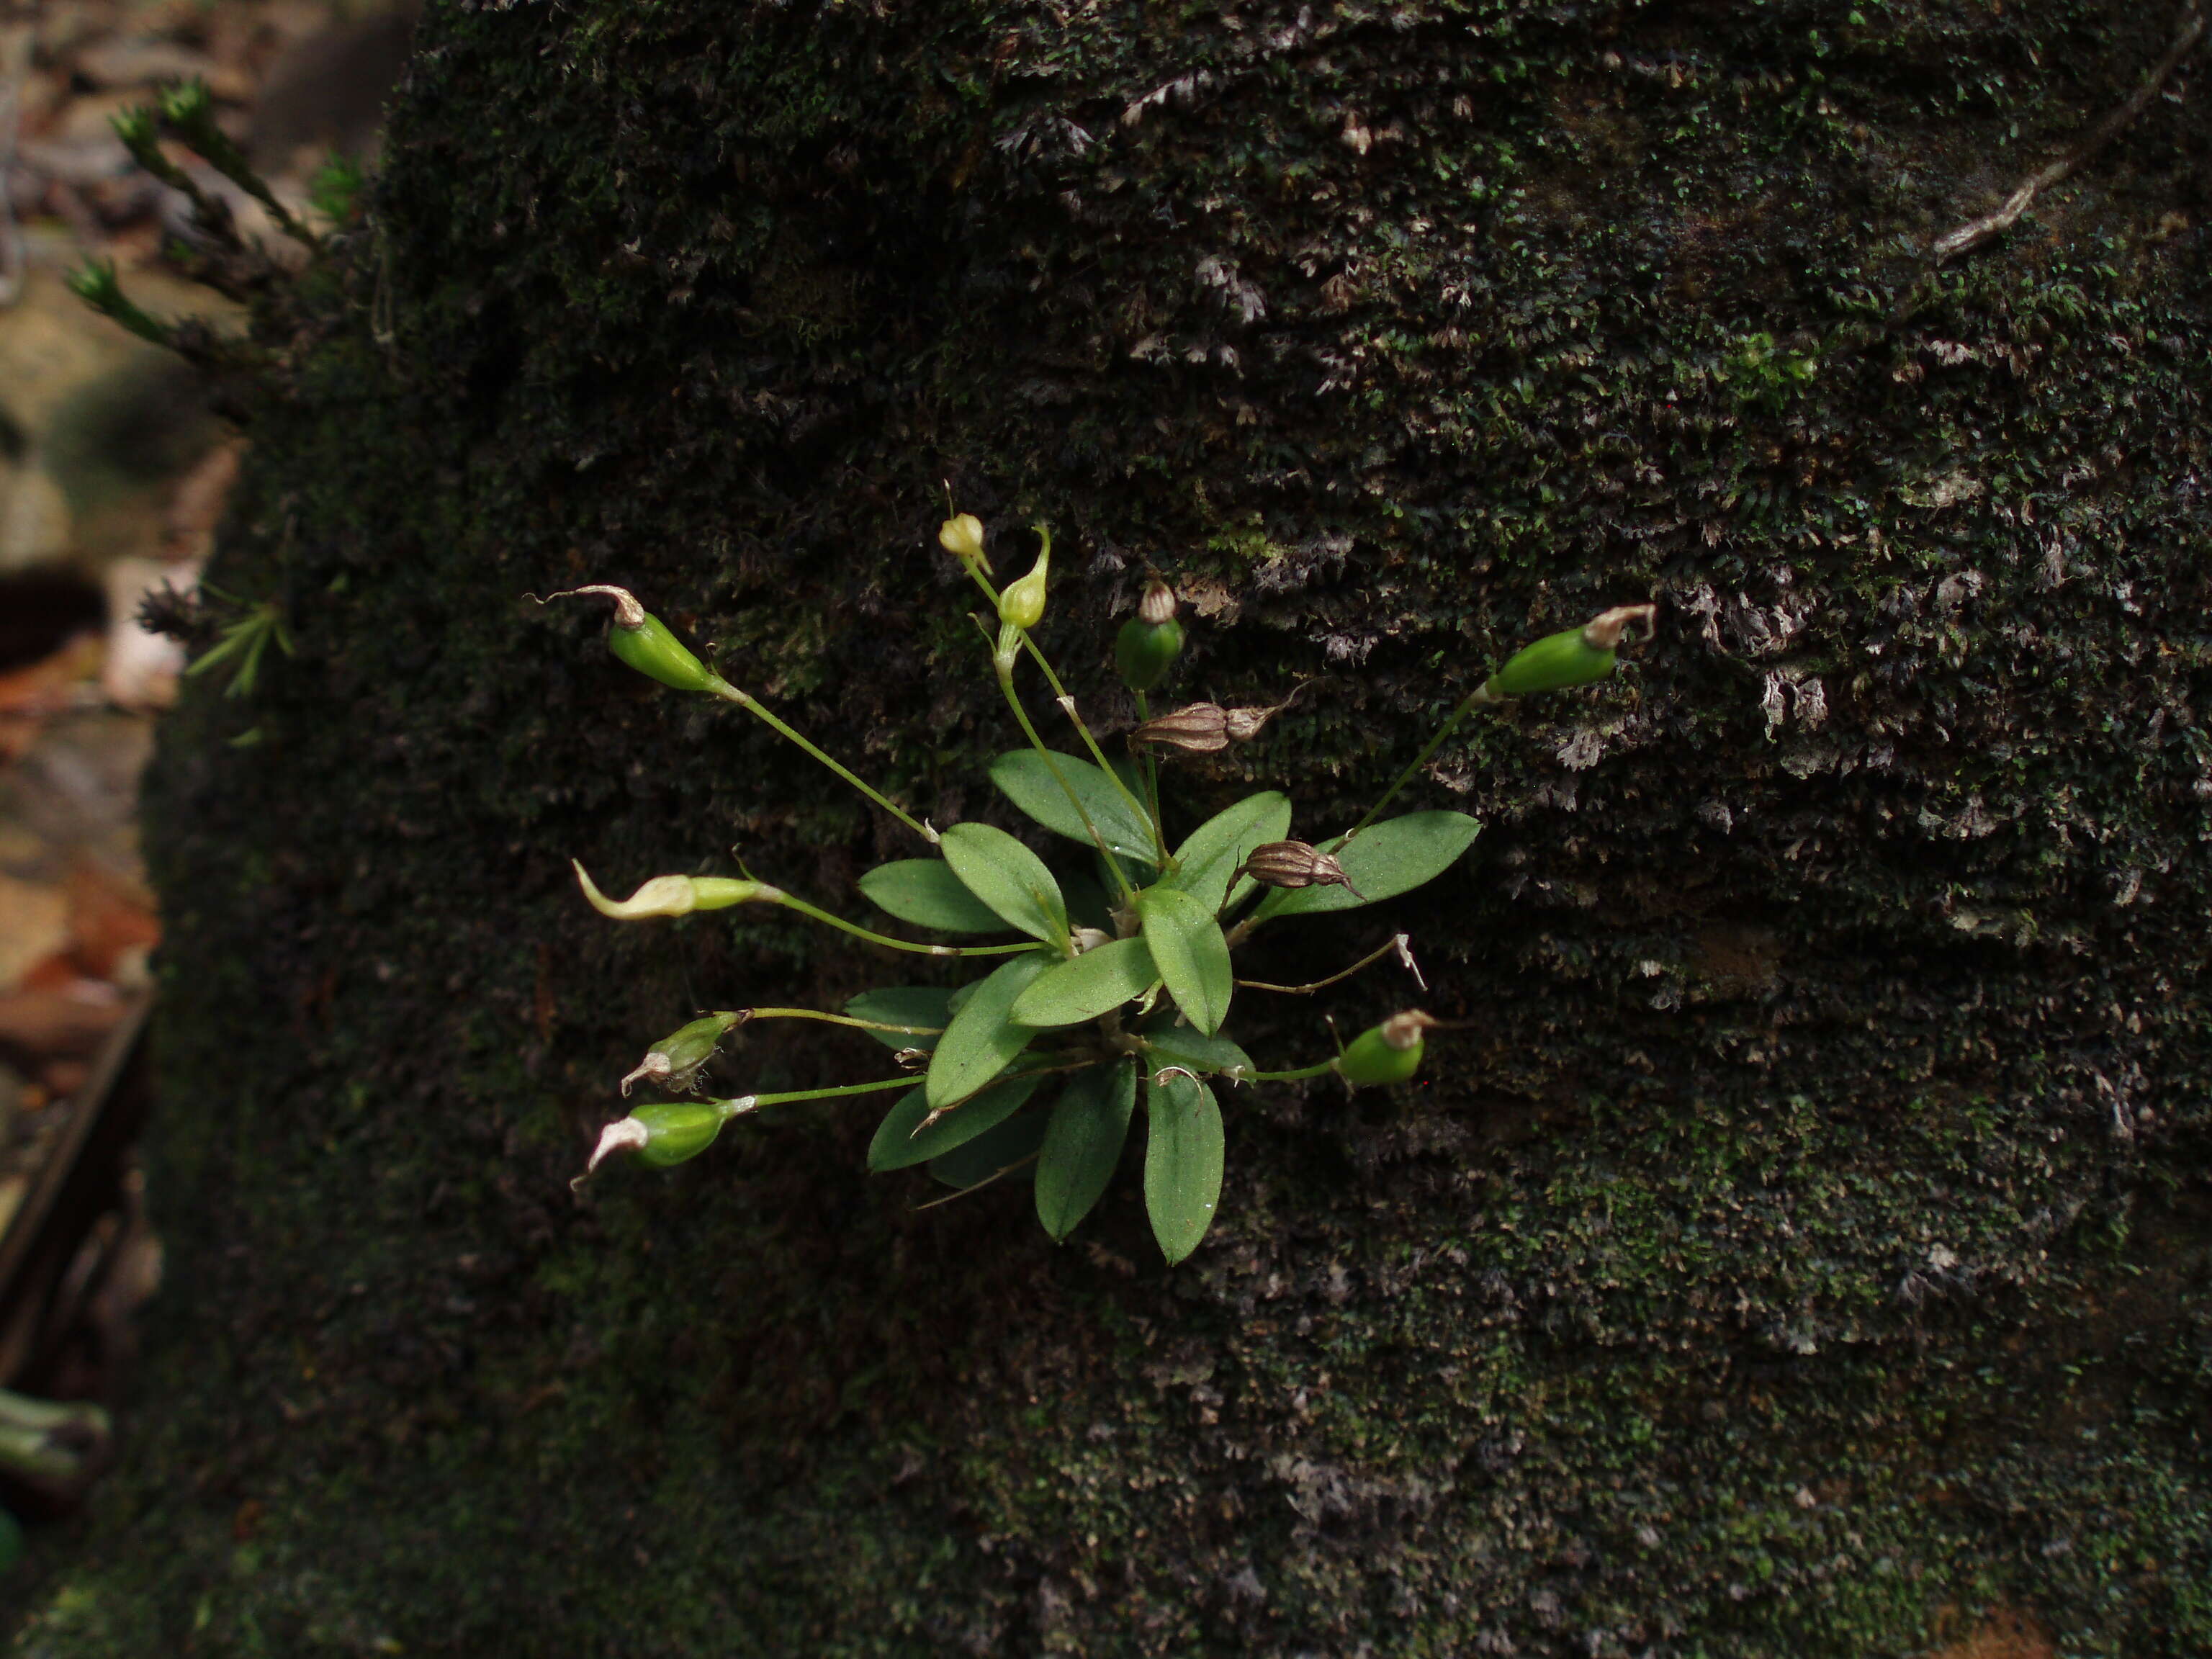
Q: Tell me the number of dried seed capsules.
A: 2